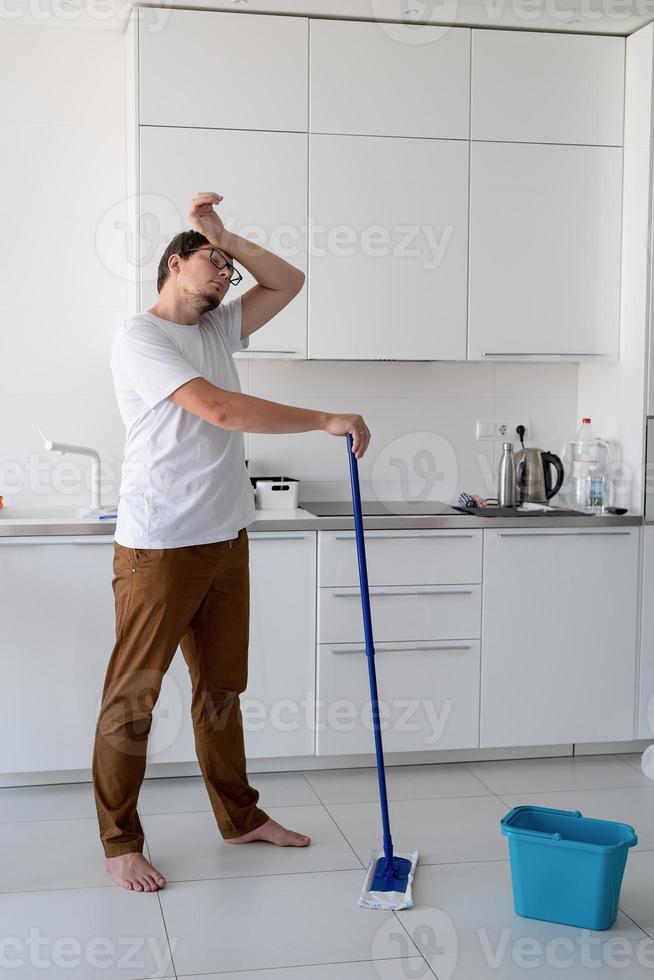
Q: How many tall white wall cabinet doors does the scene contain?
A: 3